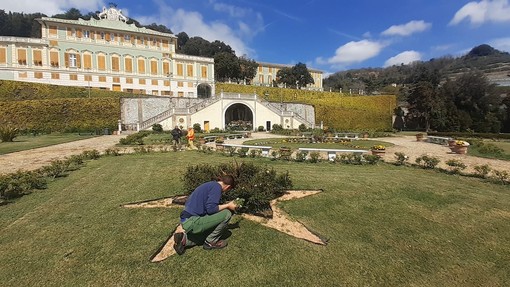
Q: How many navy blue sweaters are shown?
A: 1